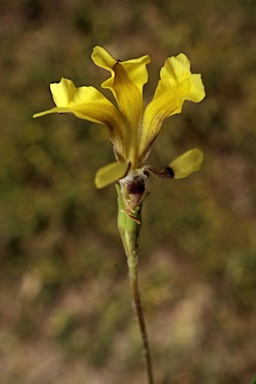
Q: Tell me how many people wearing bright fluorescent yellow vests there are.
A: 0